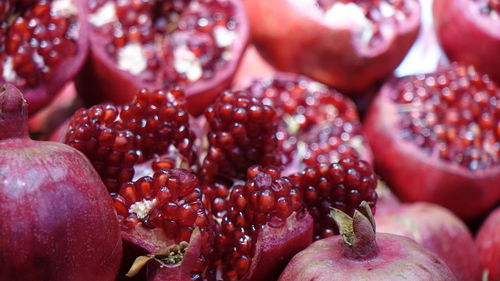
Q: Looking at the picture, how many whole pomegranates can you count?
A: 4